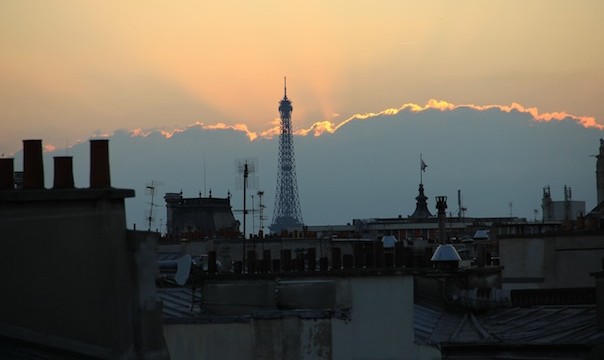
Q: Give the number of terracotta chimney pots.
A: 4